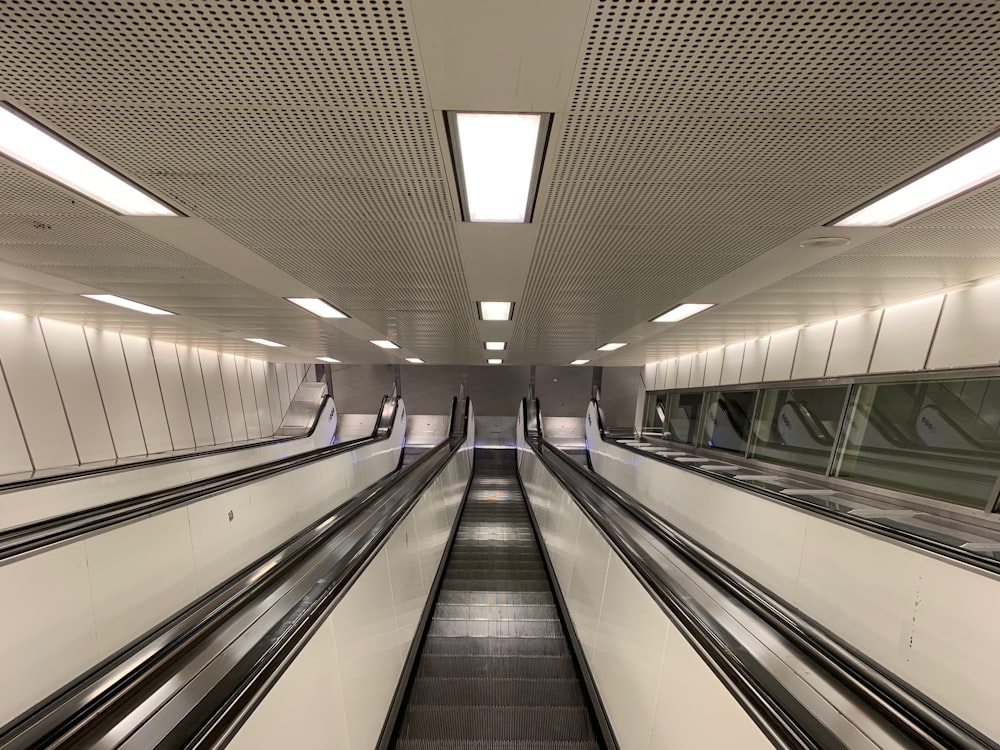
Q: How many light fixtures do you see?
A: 15